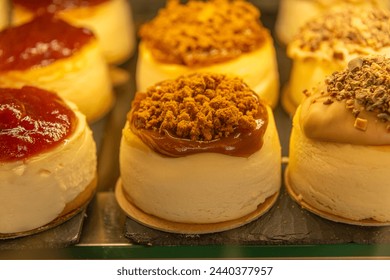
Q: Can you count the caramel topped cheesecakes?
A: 2